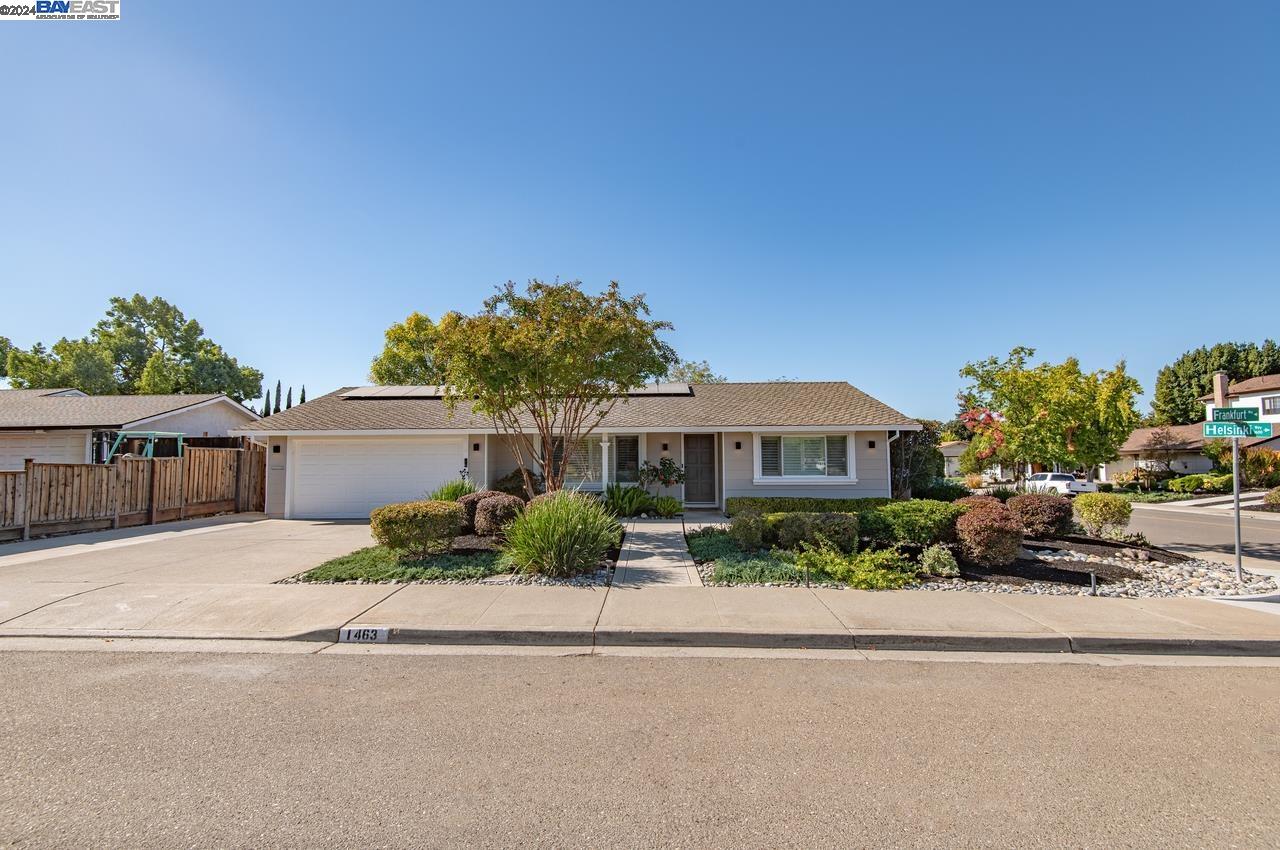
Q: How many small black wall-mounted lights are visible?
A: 5